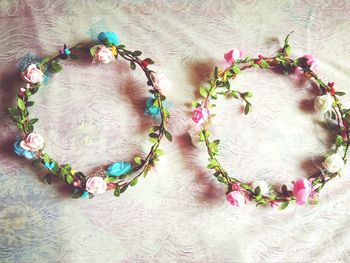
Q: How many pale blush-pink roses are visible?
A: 5